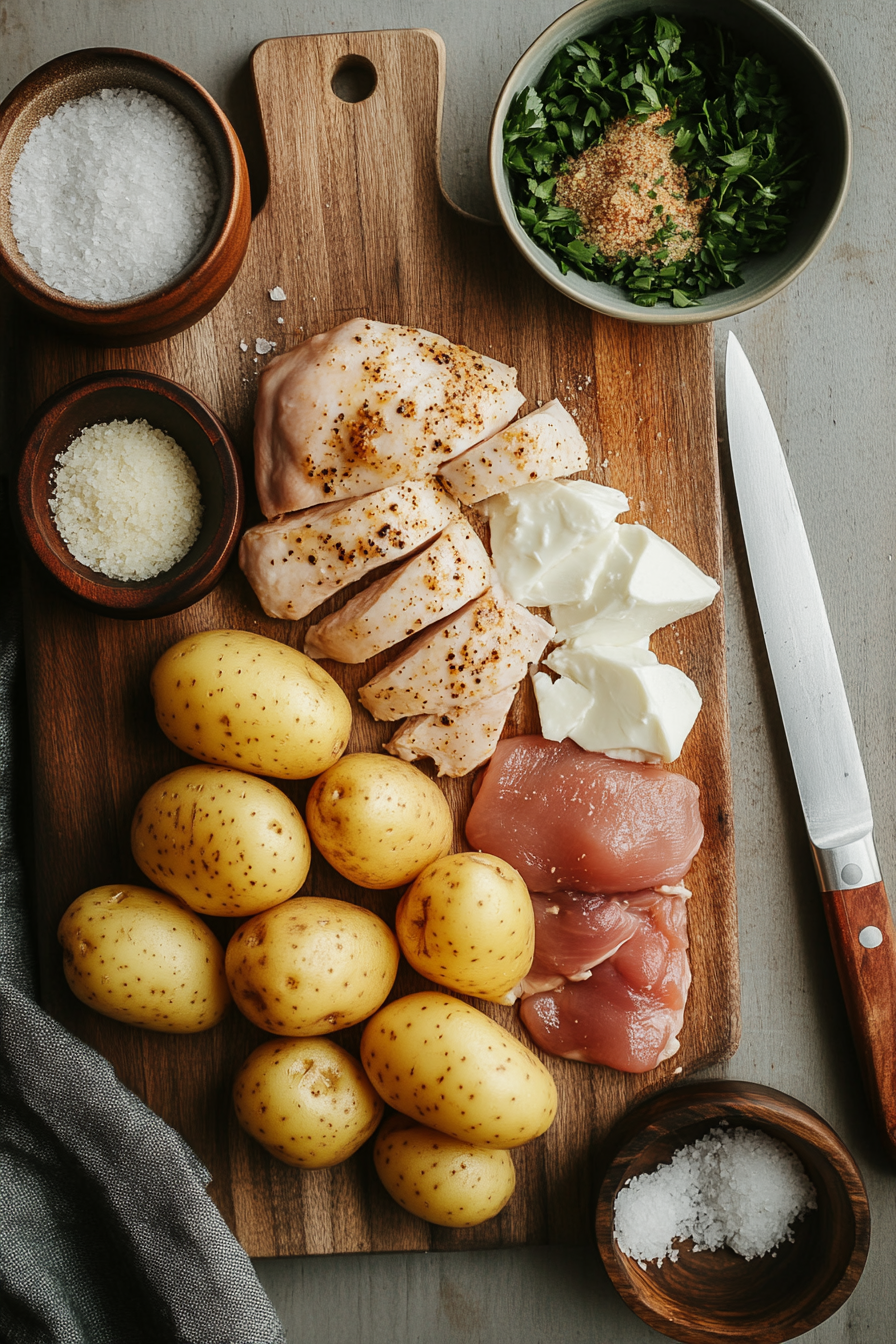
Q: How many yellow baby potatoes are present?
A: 9